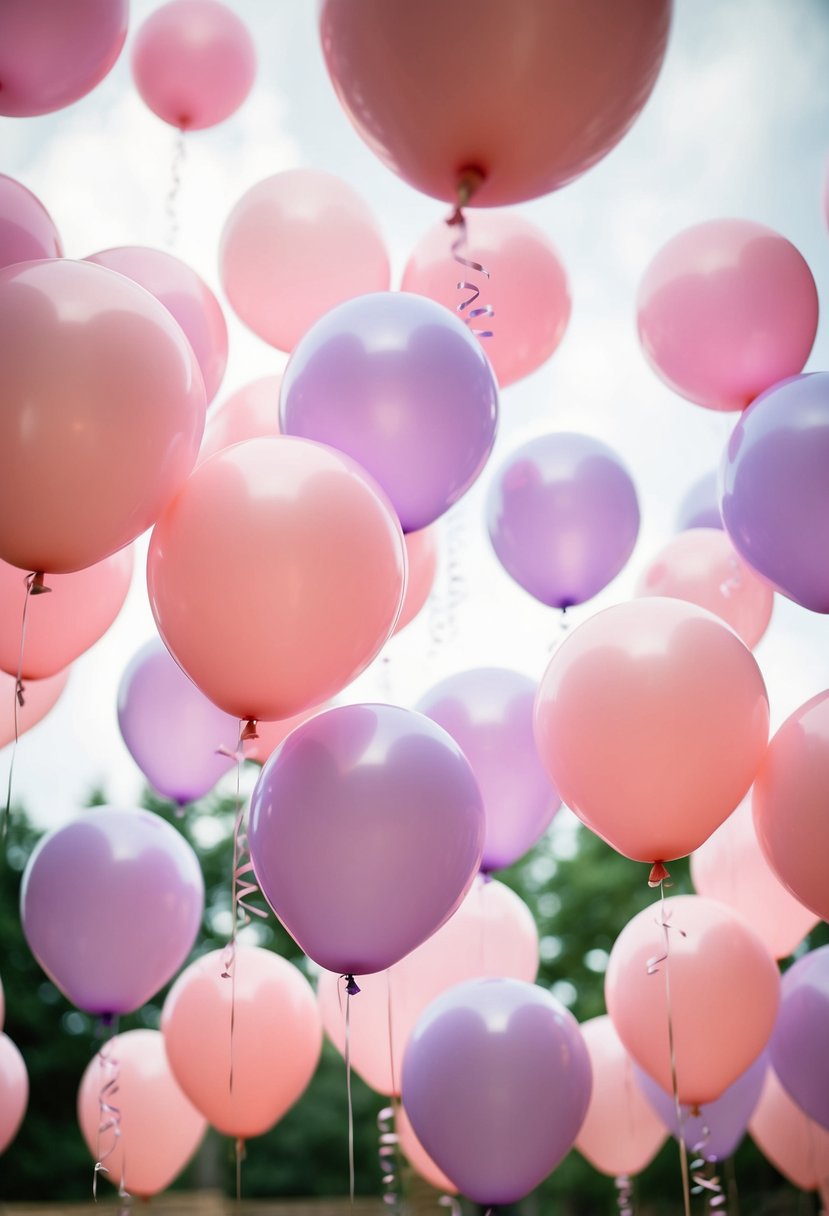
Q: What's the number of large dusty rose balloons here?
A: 2